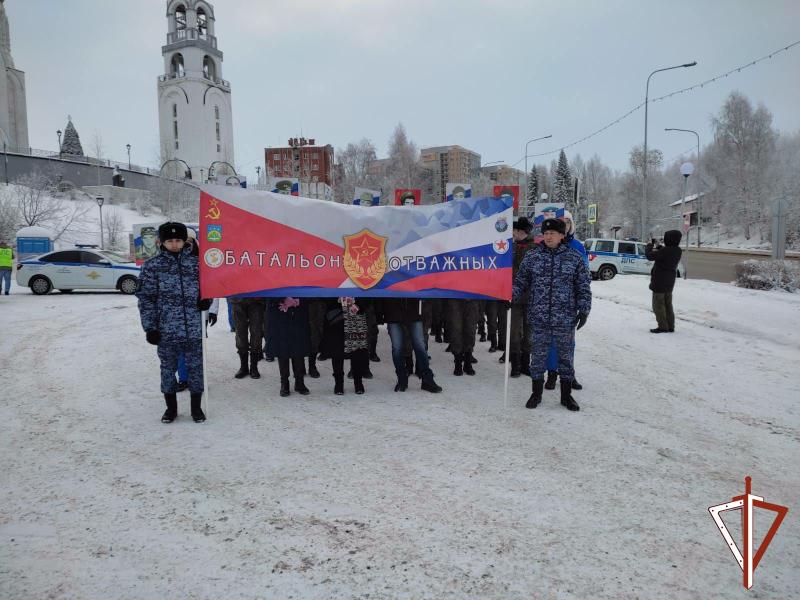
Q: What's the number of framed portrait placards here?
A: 8